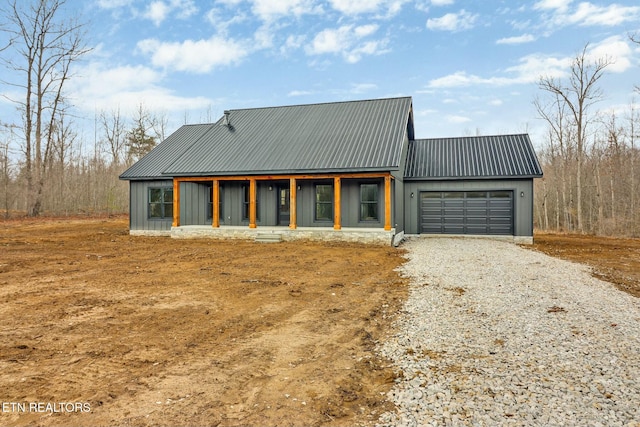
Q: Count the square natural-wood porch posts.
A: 6